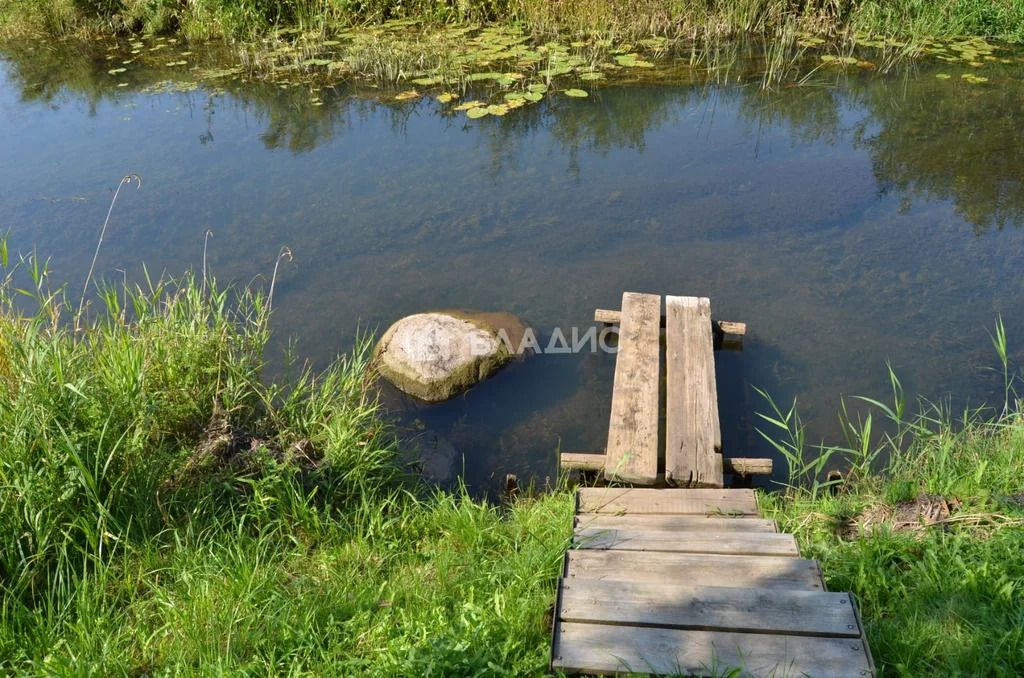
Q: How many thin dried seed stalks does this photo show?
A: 3